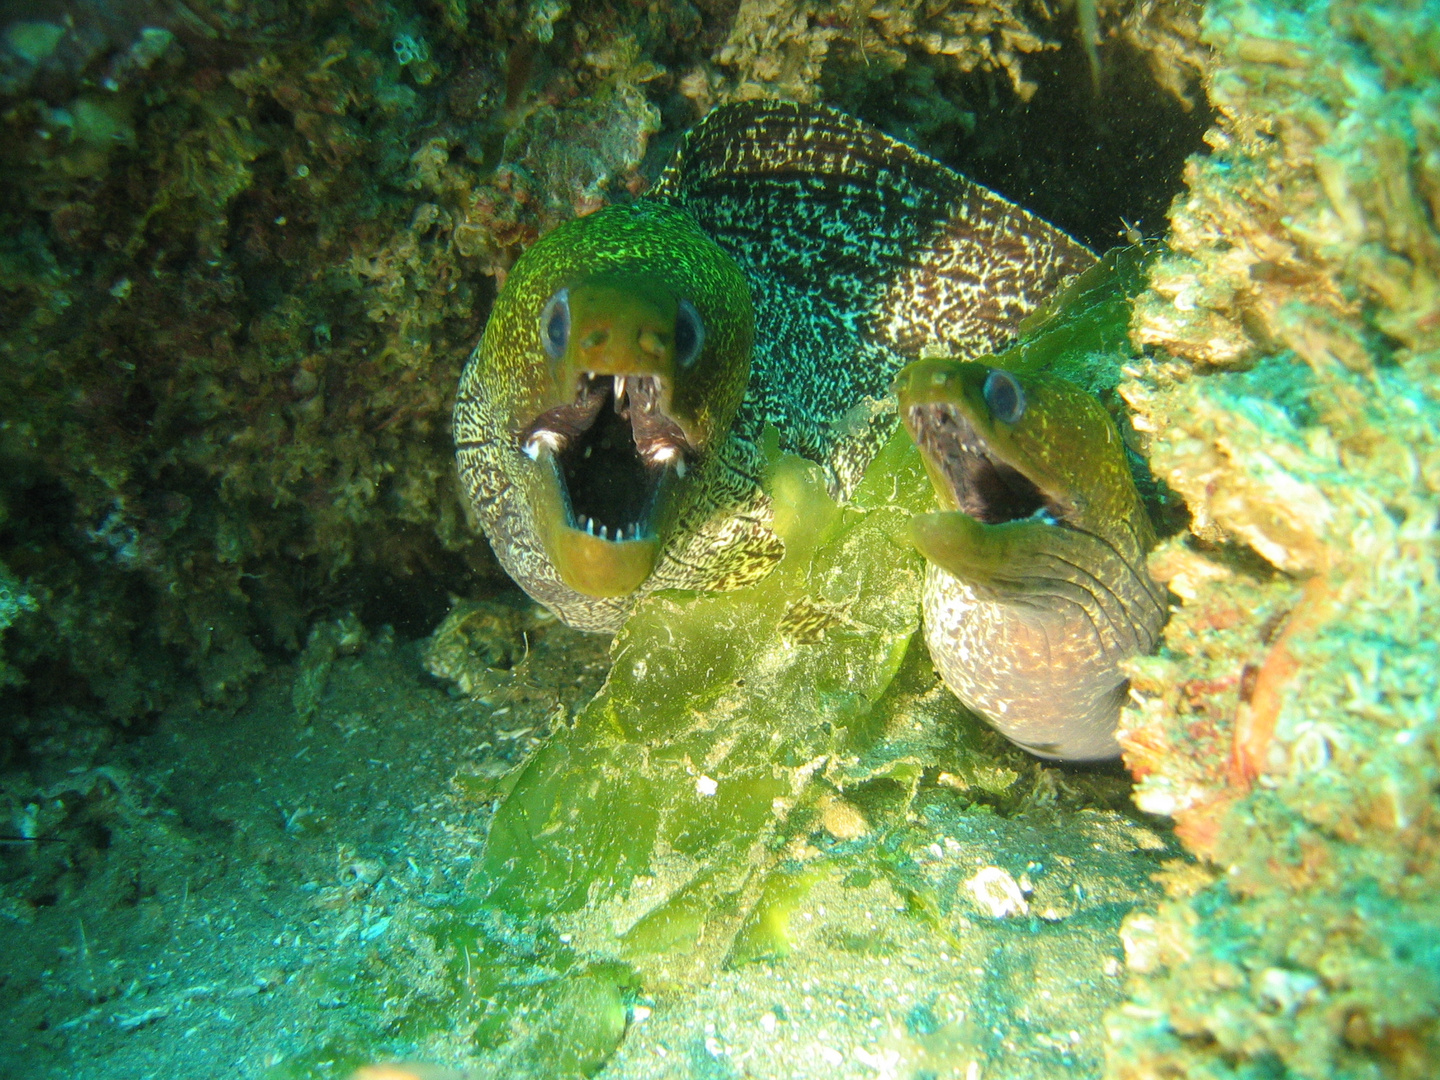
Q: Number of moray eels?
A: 2